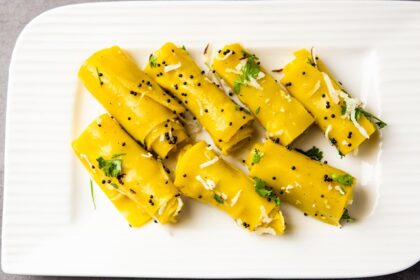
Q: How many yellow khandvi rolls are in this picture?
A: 7